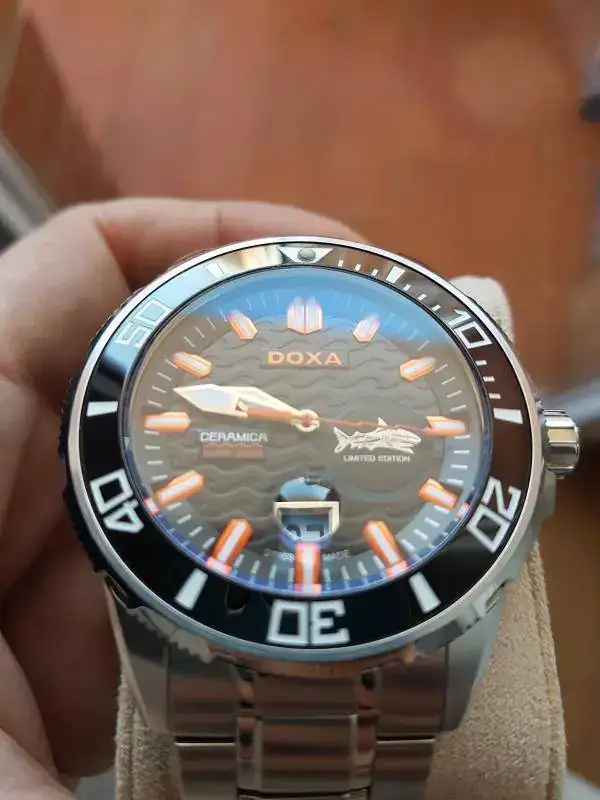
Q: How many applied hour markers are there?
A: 12